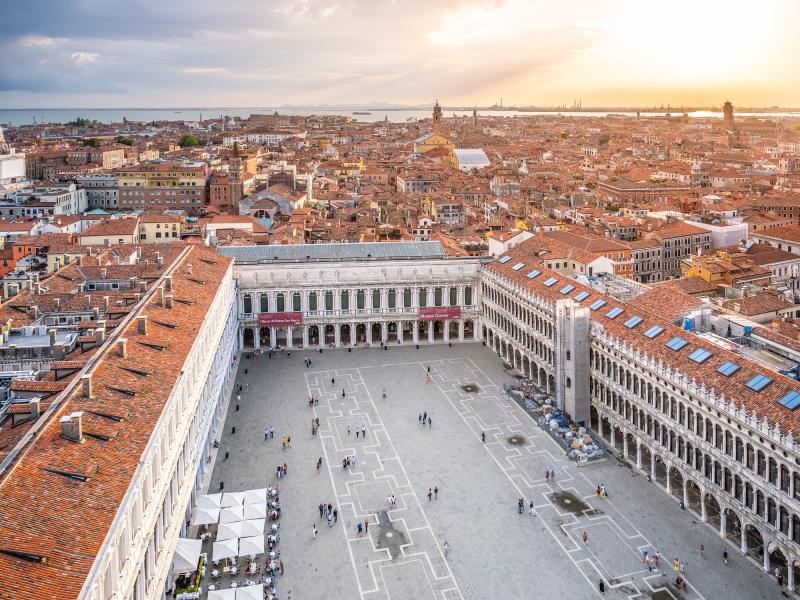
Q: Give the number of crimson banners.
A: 2